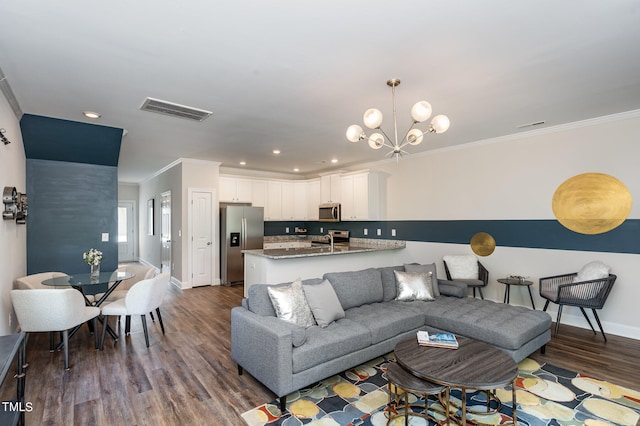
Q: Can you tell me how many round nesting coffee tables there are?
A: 2